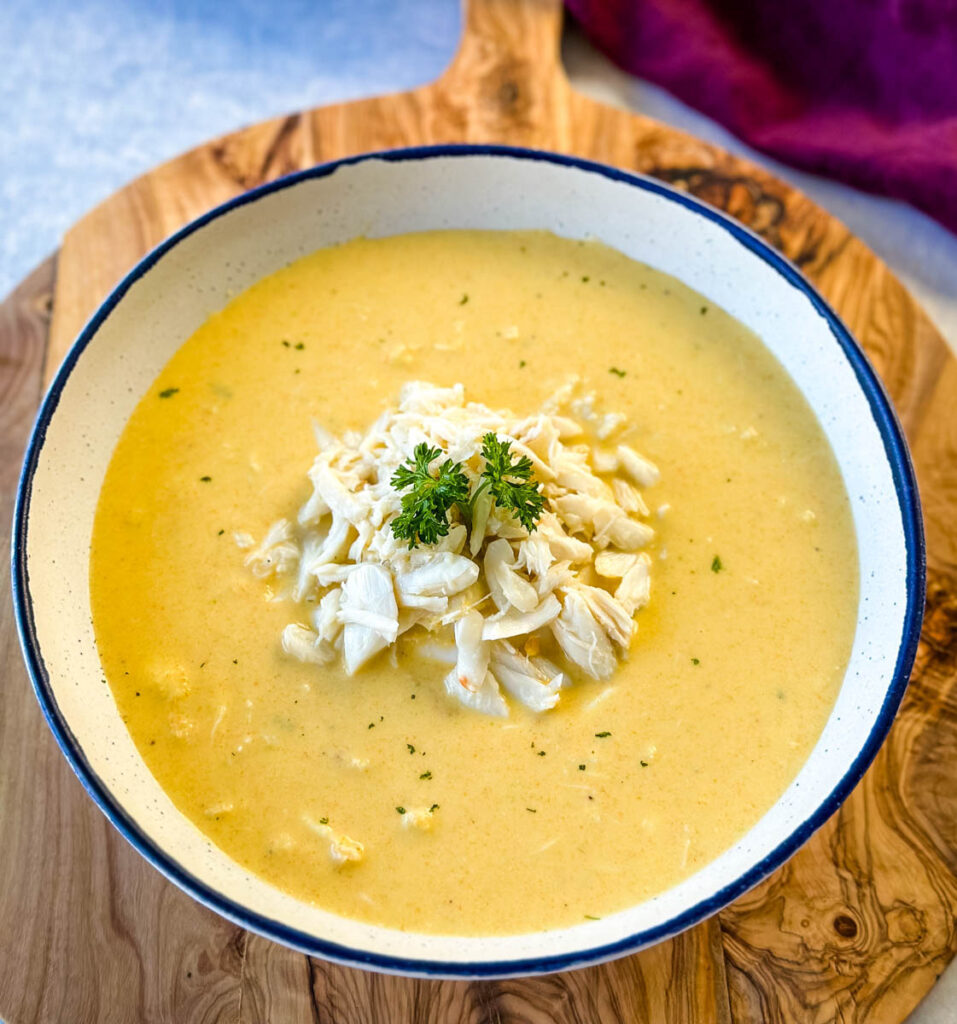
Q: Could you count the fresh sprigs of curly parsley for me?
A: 2